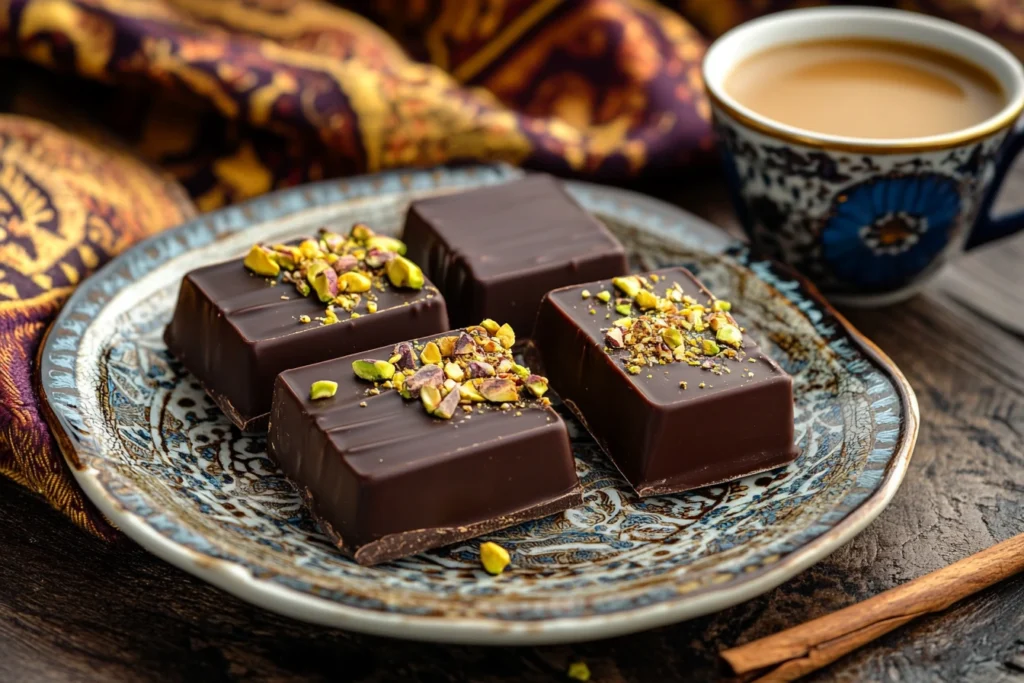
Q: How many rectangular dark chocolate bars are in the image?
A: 4